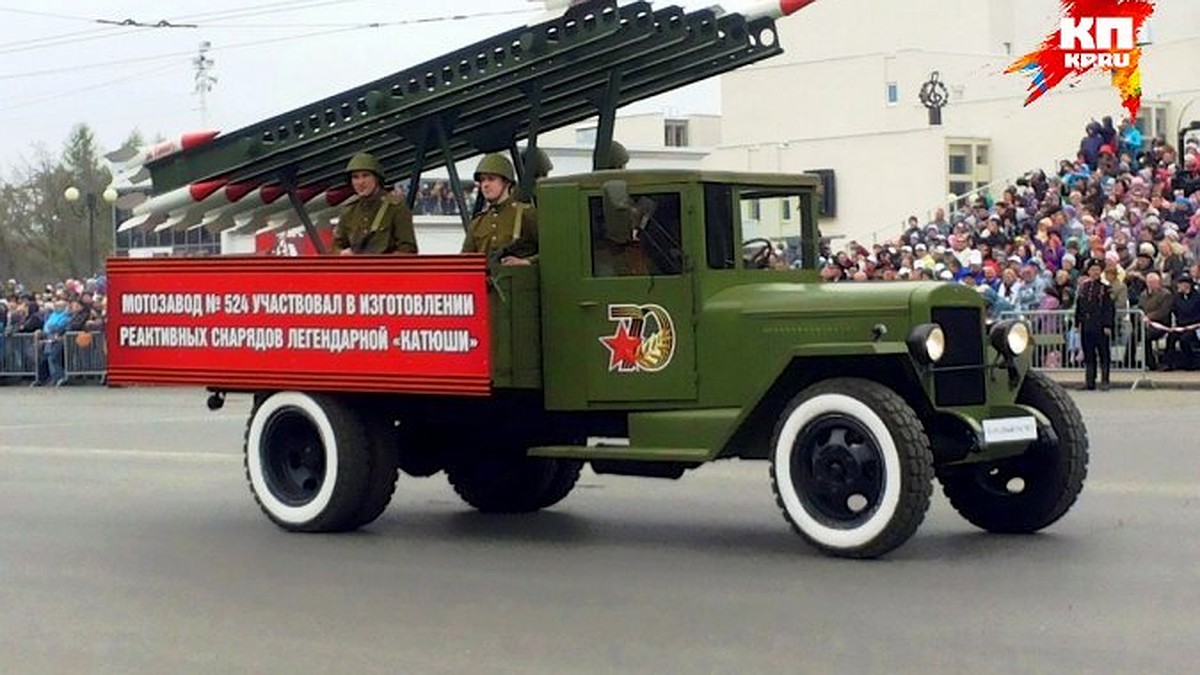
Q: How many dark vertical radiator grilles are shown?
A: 1